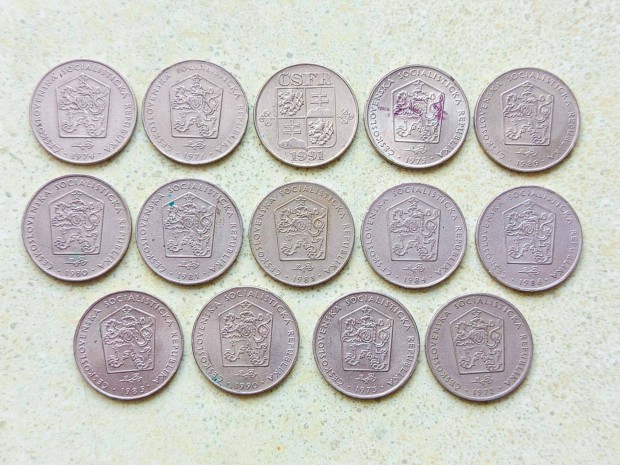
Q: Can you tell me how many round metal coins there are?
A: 14